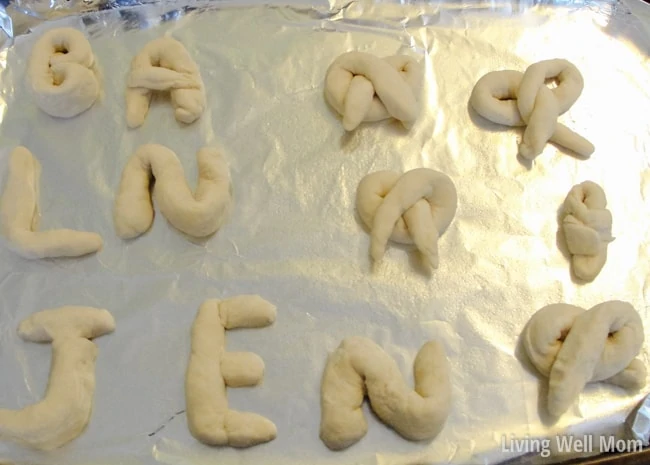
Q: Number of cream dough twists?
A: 5